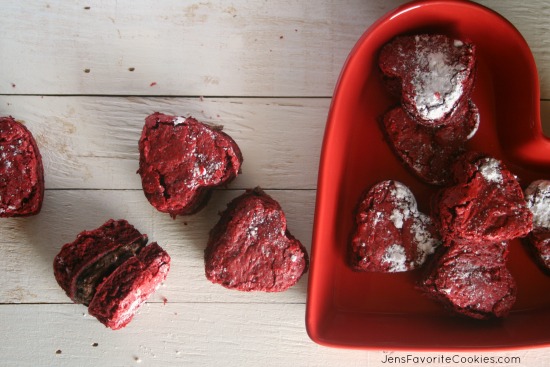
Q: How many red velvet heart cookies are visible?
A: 10